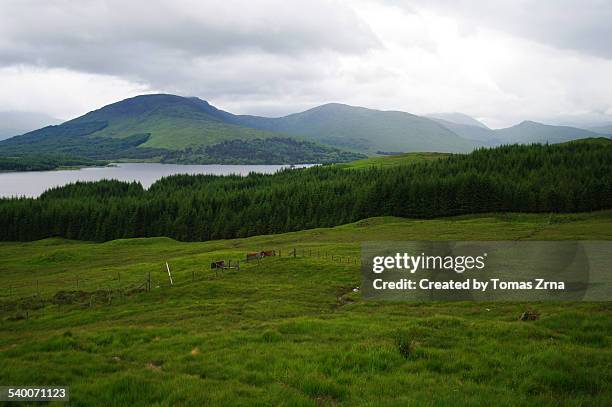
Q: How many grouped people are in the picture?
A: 0